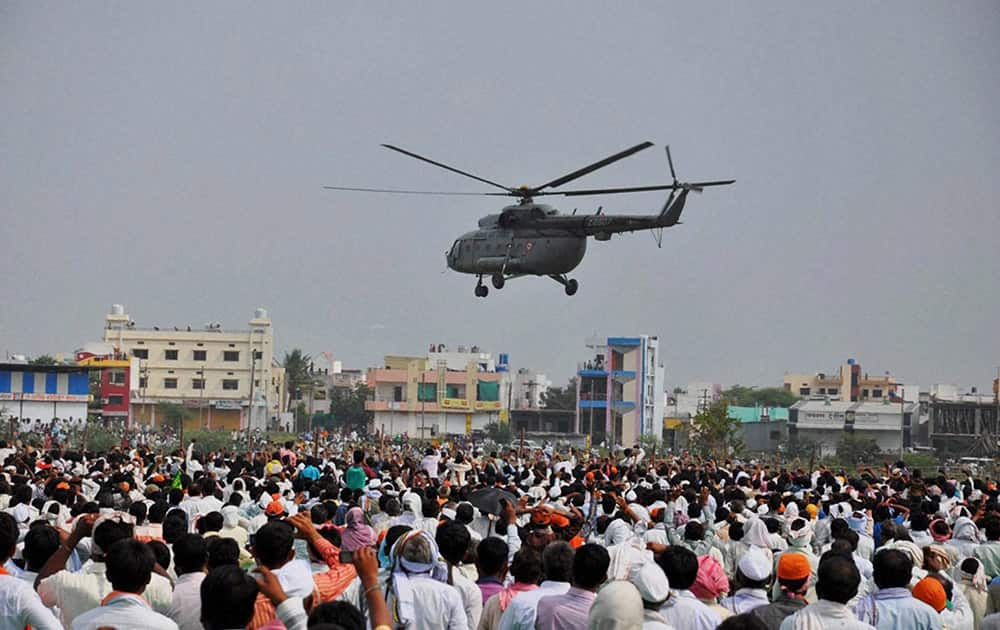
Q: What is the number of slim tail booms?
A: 1